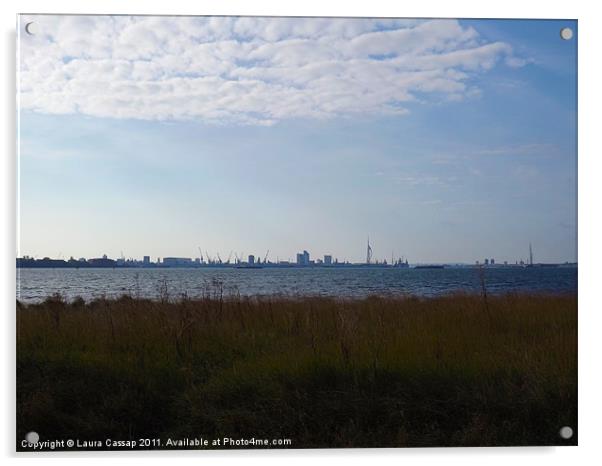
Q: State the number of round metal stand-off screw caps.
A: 4